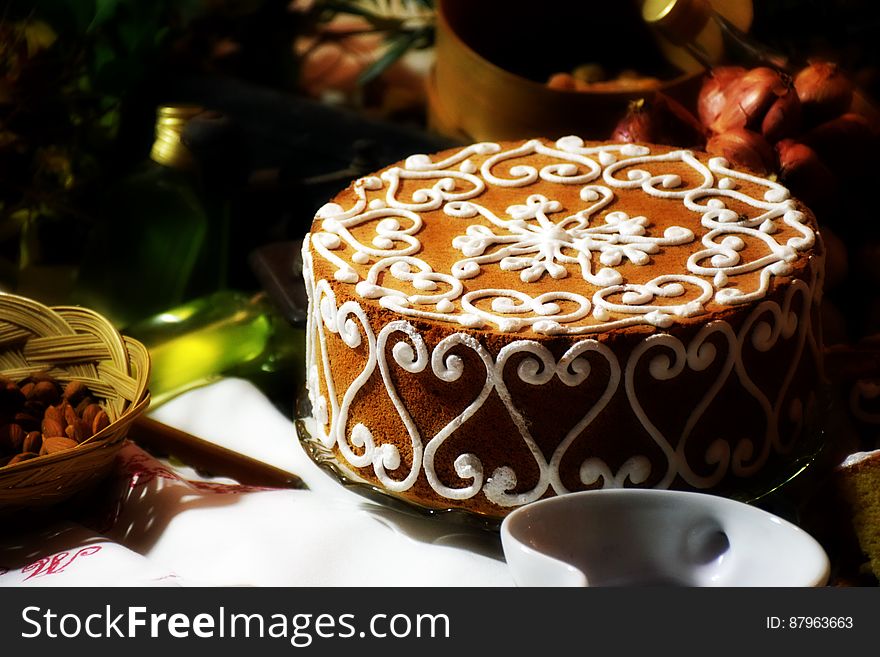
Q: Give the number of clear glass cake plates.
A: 1